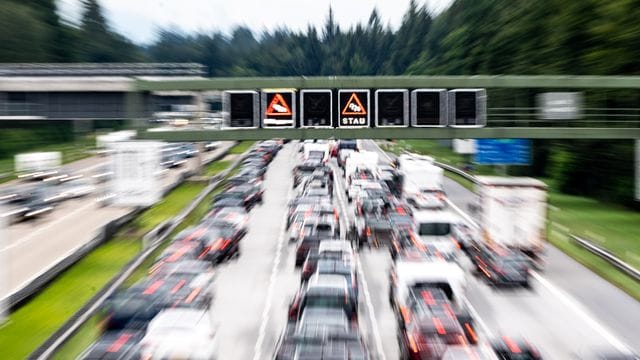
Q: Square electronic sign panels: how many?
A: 7